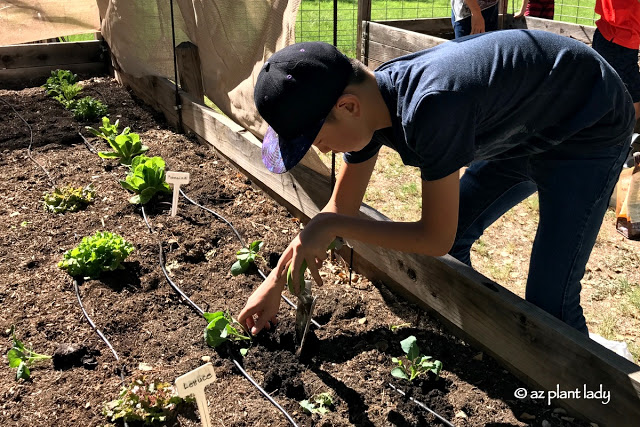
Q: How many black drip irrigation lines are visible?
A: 3